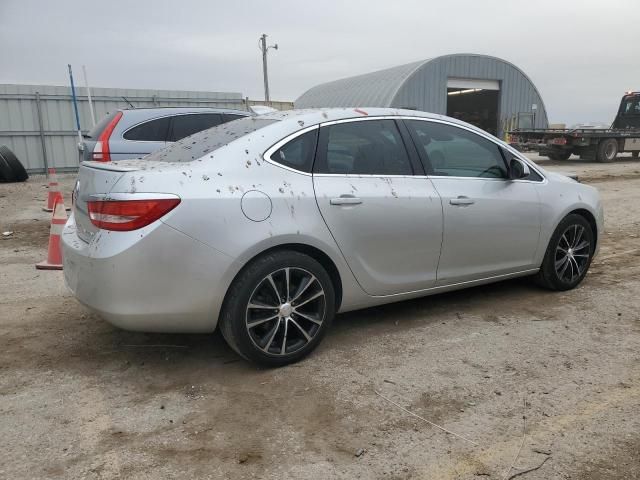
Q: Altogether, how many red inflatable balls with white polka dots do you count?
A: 0